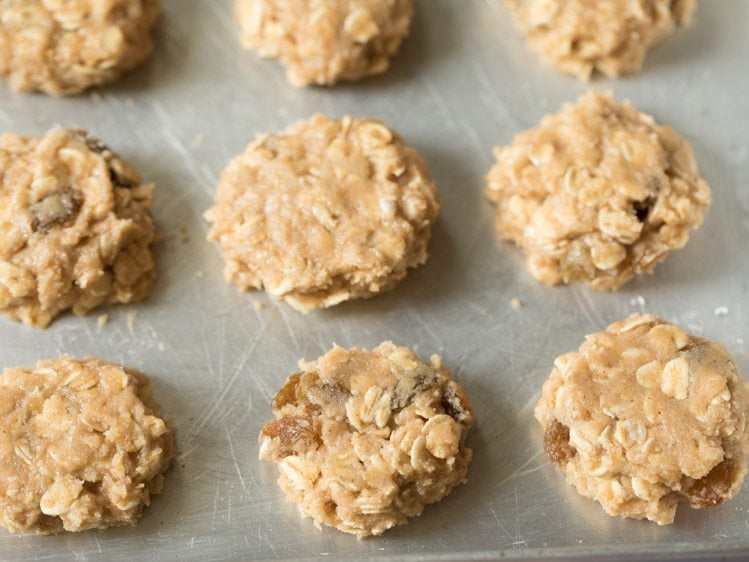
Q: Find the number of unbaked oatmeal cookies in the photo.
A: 9